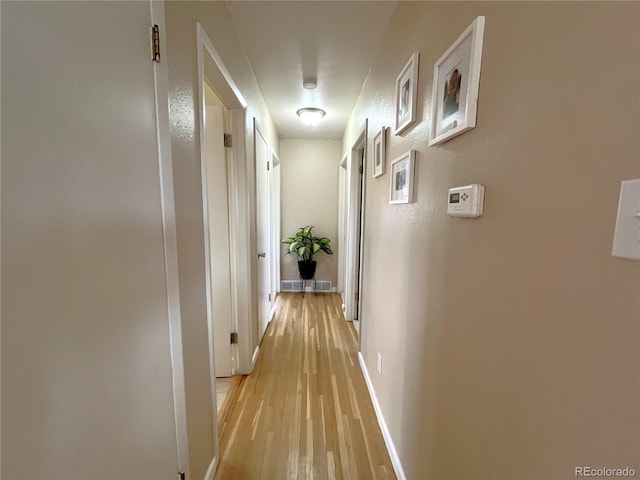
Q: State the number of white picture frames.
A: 4